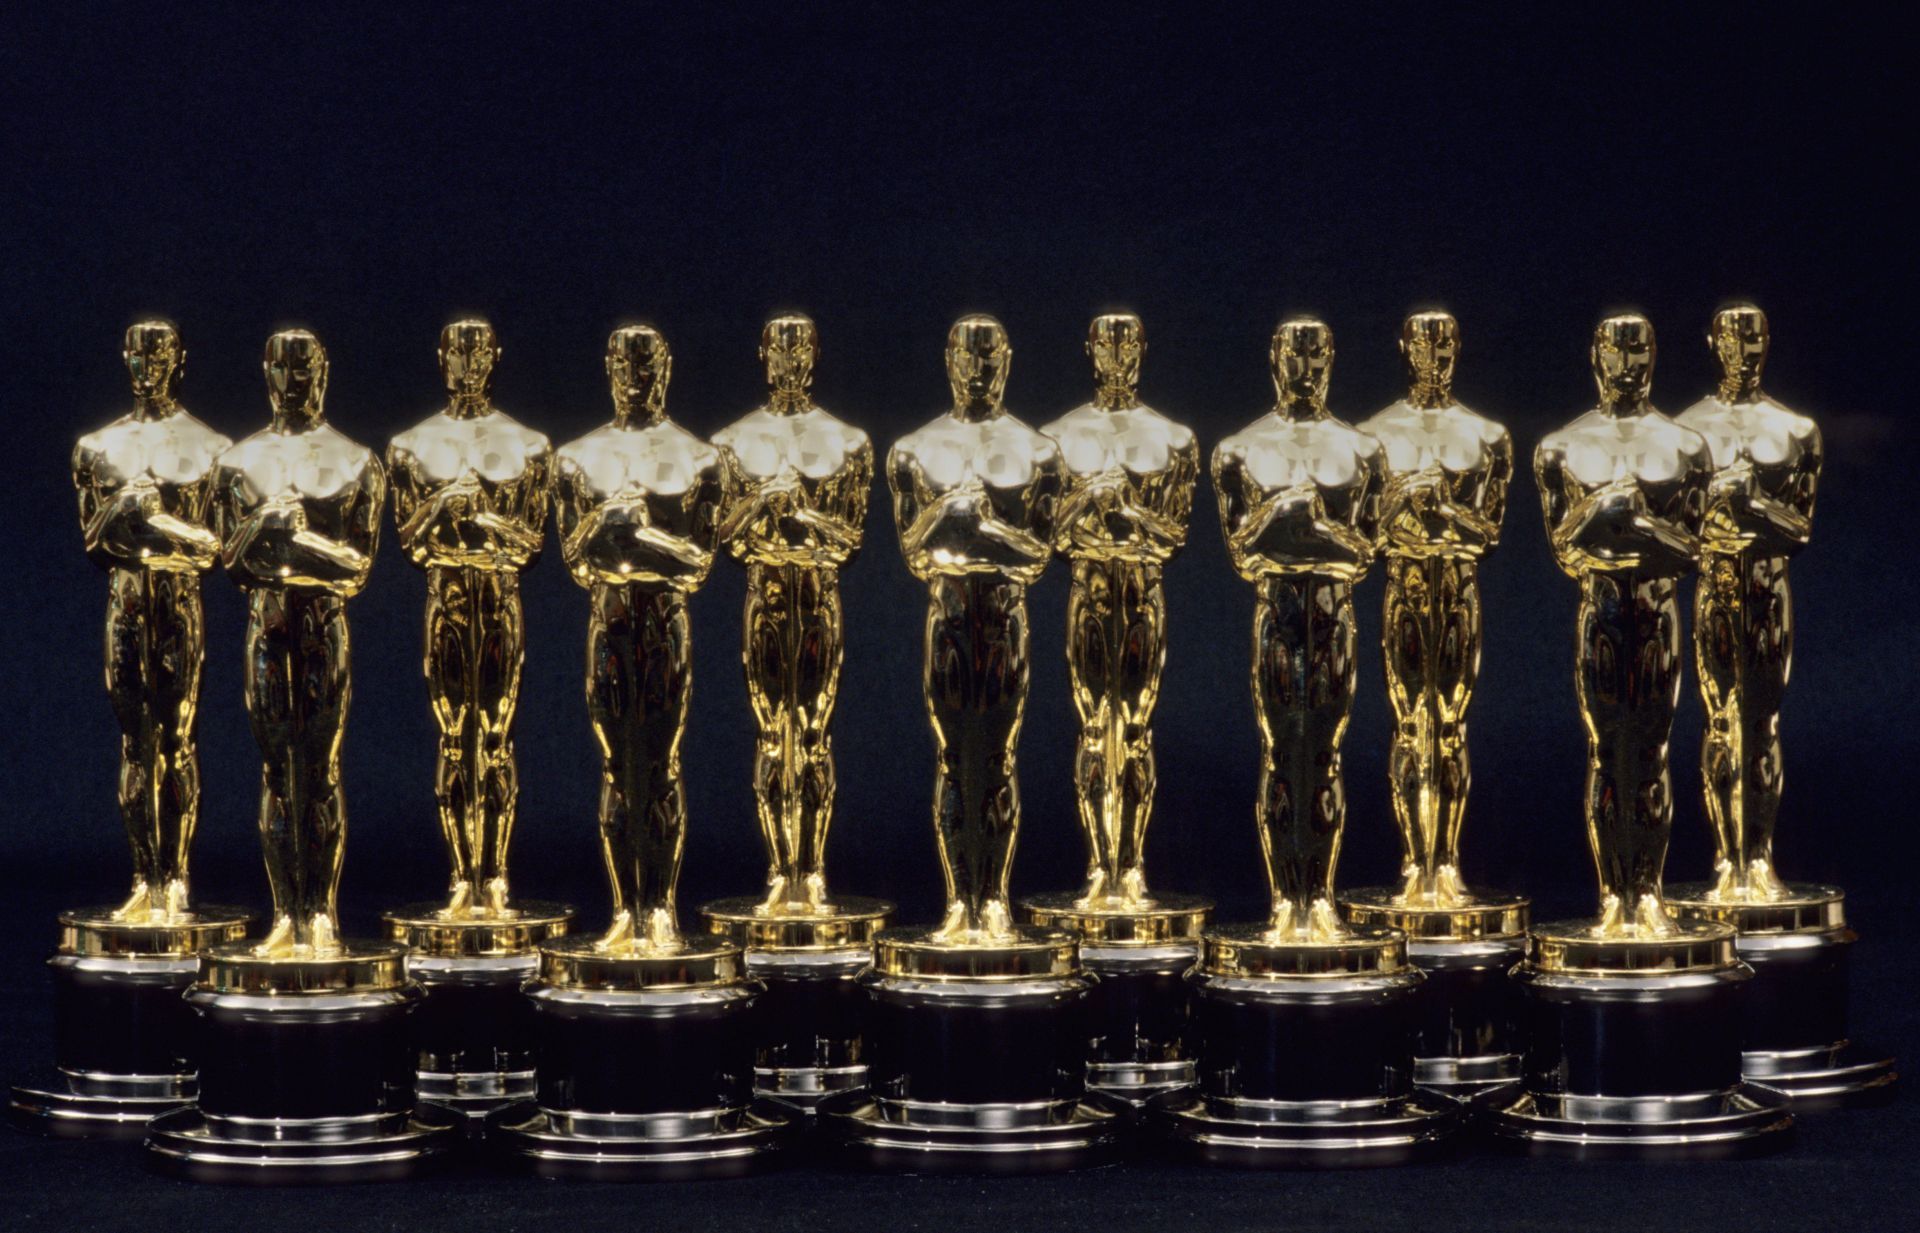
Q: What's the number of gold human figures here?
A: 11